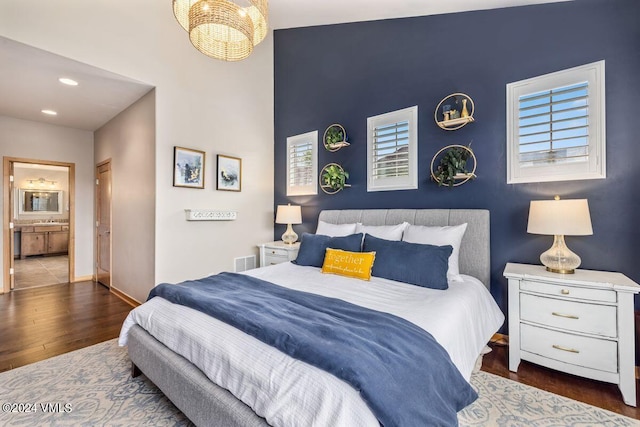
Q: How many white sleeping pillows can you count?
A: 3